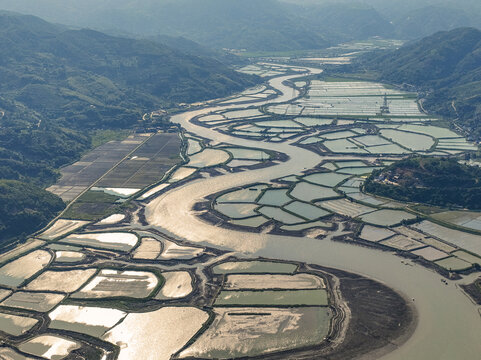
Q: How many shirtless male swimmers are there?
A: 0